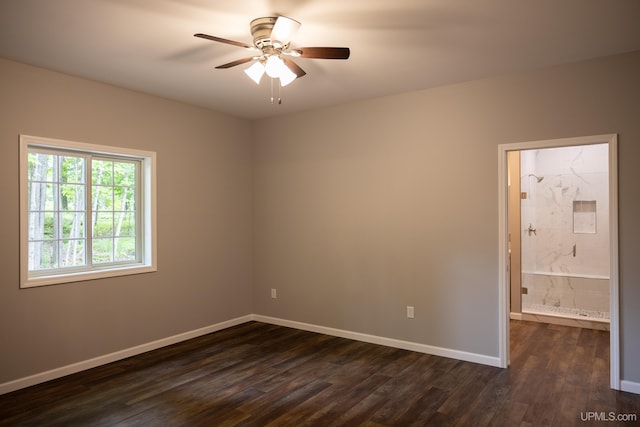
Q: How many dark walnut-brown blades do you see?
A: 4